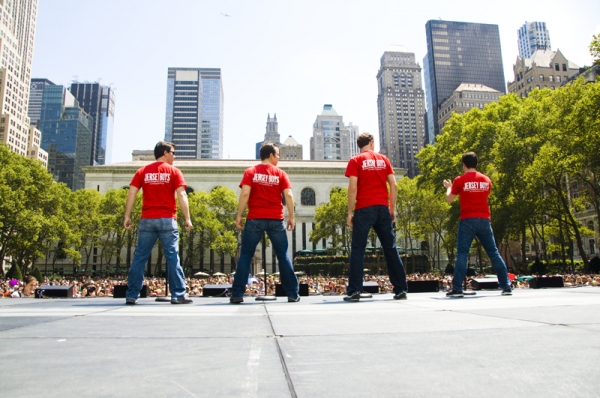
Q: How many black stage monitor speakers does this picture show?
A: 8